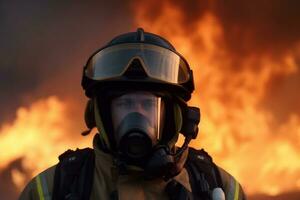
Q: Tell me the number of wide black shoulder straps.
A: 2